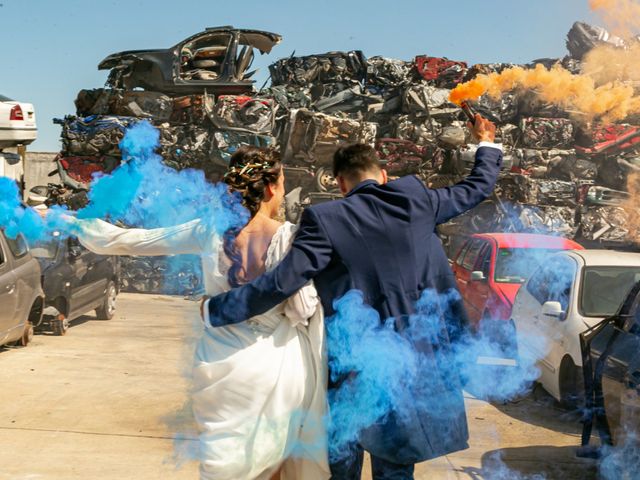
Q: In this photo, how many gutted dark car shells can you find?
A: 1